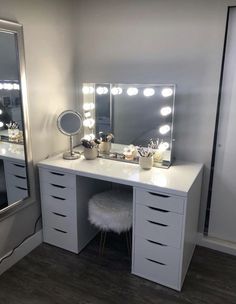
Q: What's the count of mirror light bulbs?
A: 12